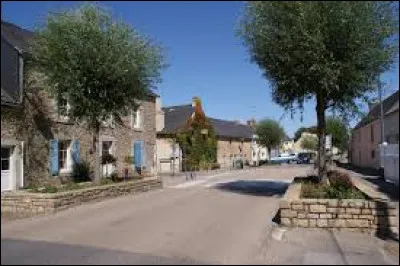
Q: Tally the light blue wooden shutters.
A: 3